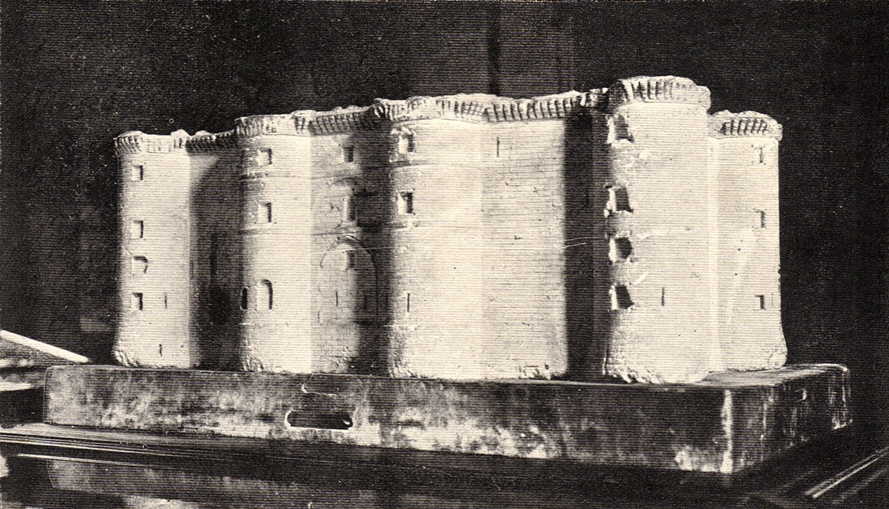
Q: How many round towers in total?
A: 5